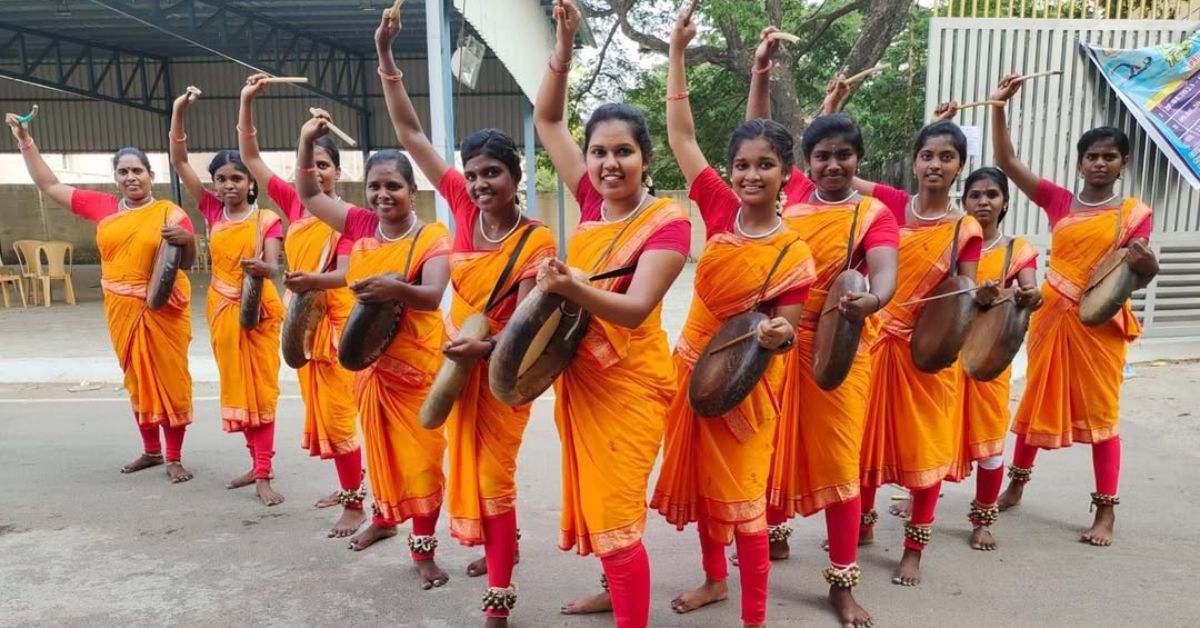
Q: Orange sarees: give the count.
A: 11